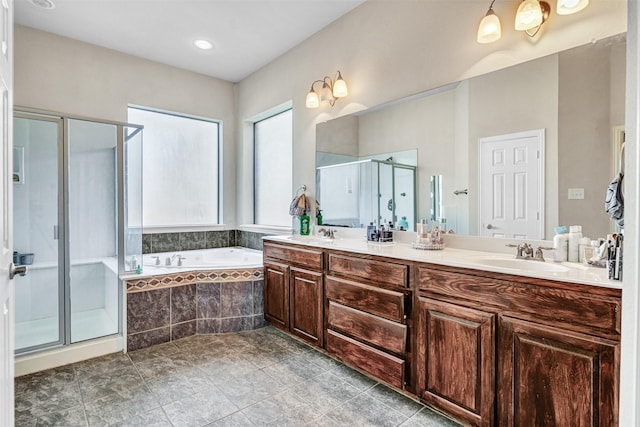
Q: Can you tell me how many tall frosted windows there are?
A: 2